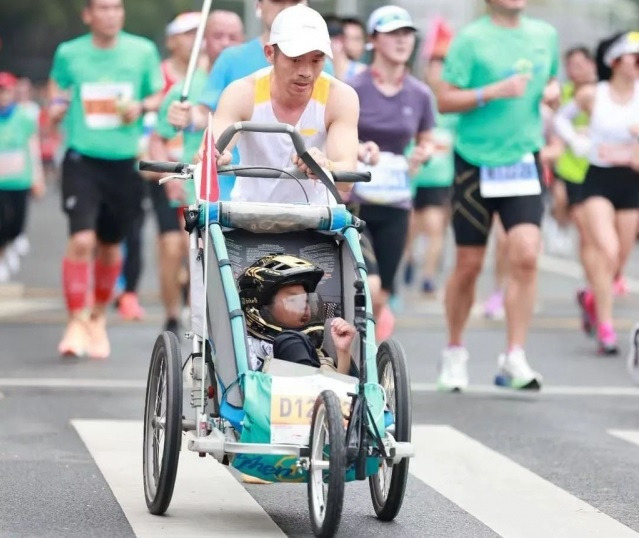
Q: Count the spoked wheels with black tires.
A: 3